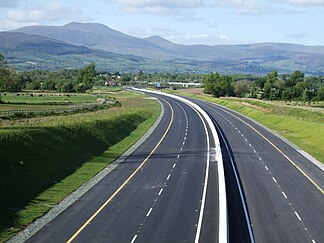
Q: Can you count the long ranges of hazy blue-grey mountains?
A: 1